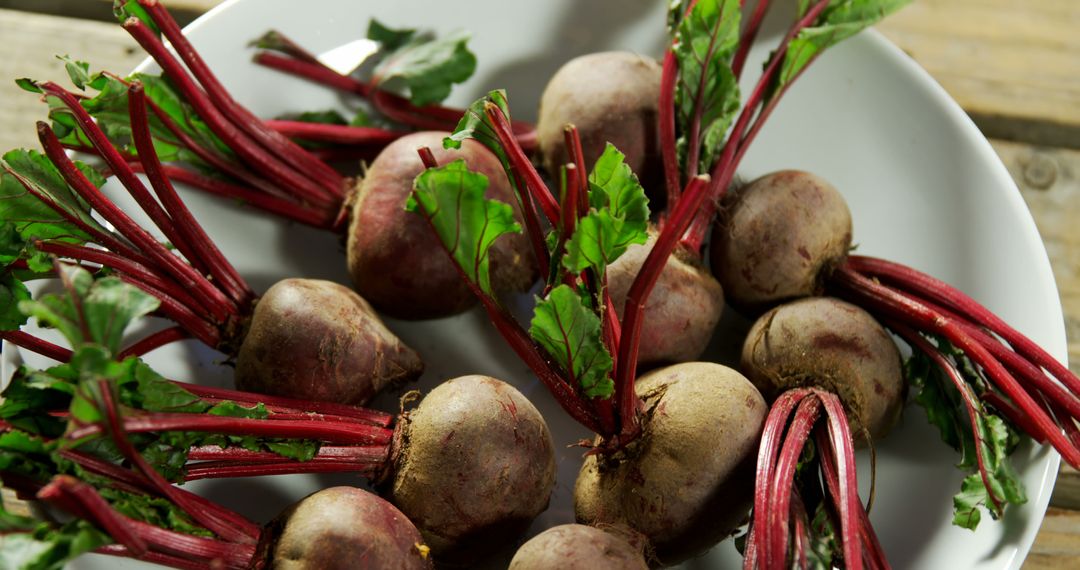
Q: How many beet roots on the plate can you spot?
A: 10